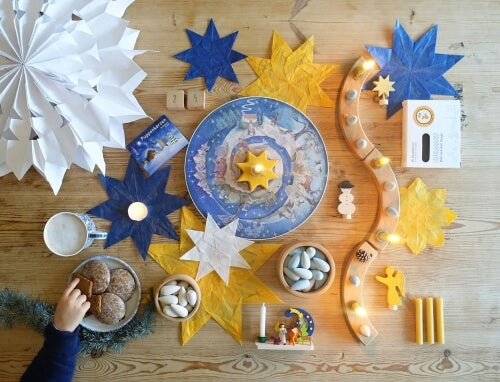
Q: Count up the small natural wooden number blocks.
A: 2